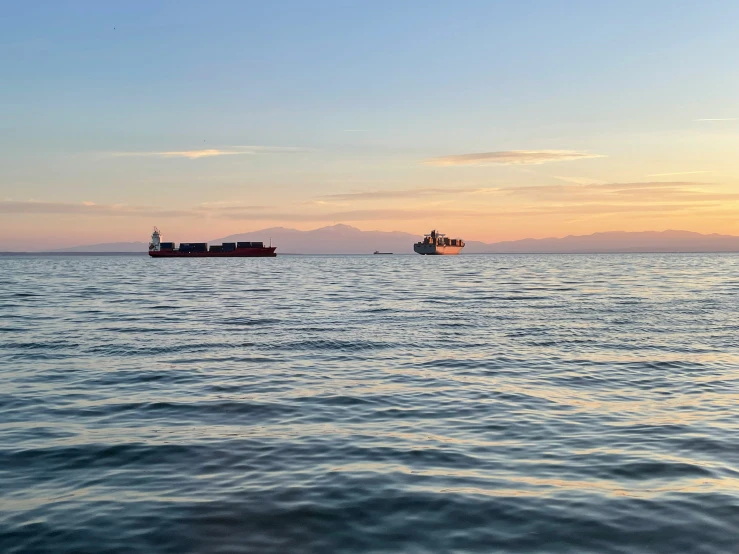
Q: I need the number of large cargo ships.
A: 2